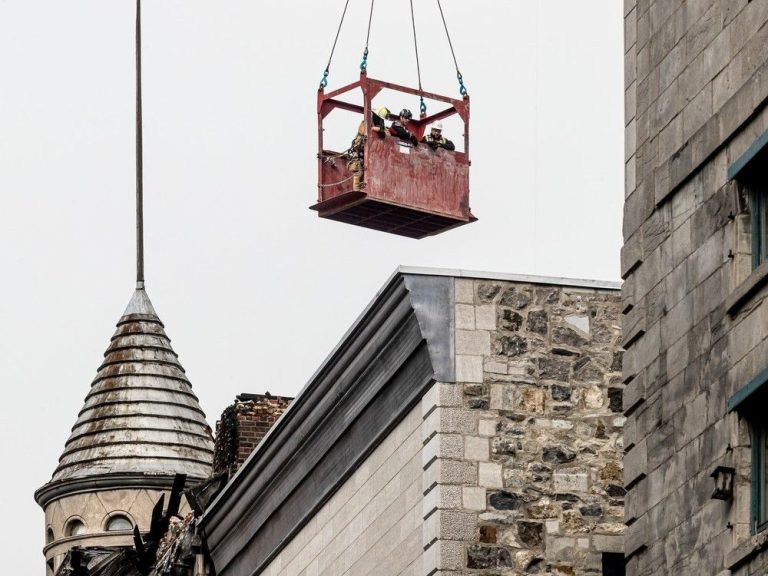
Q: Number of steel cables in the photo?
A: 4